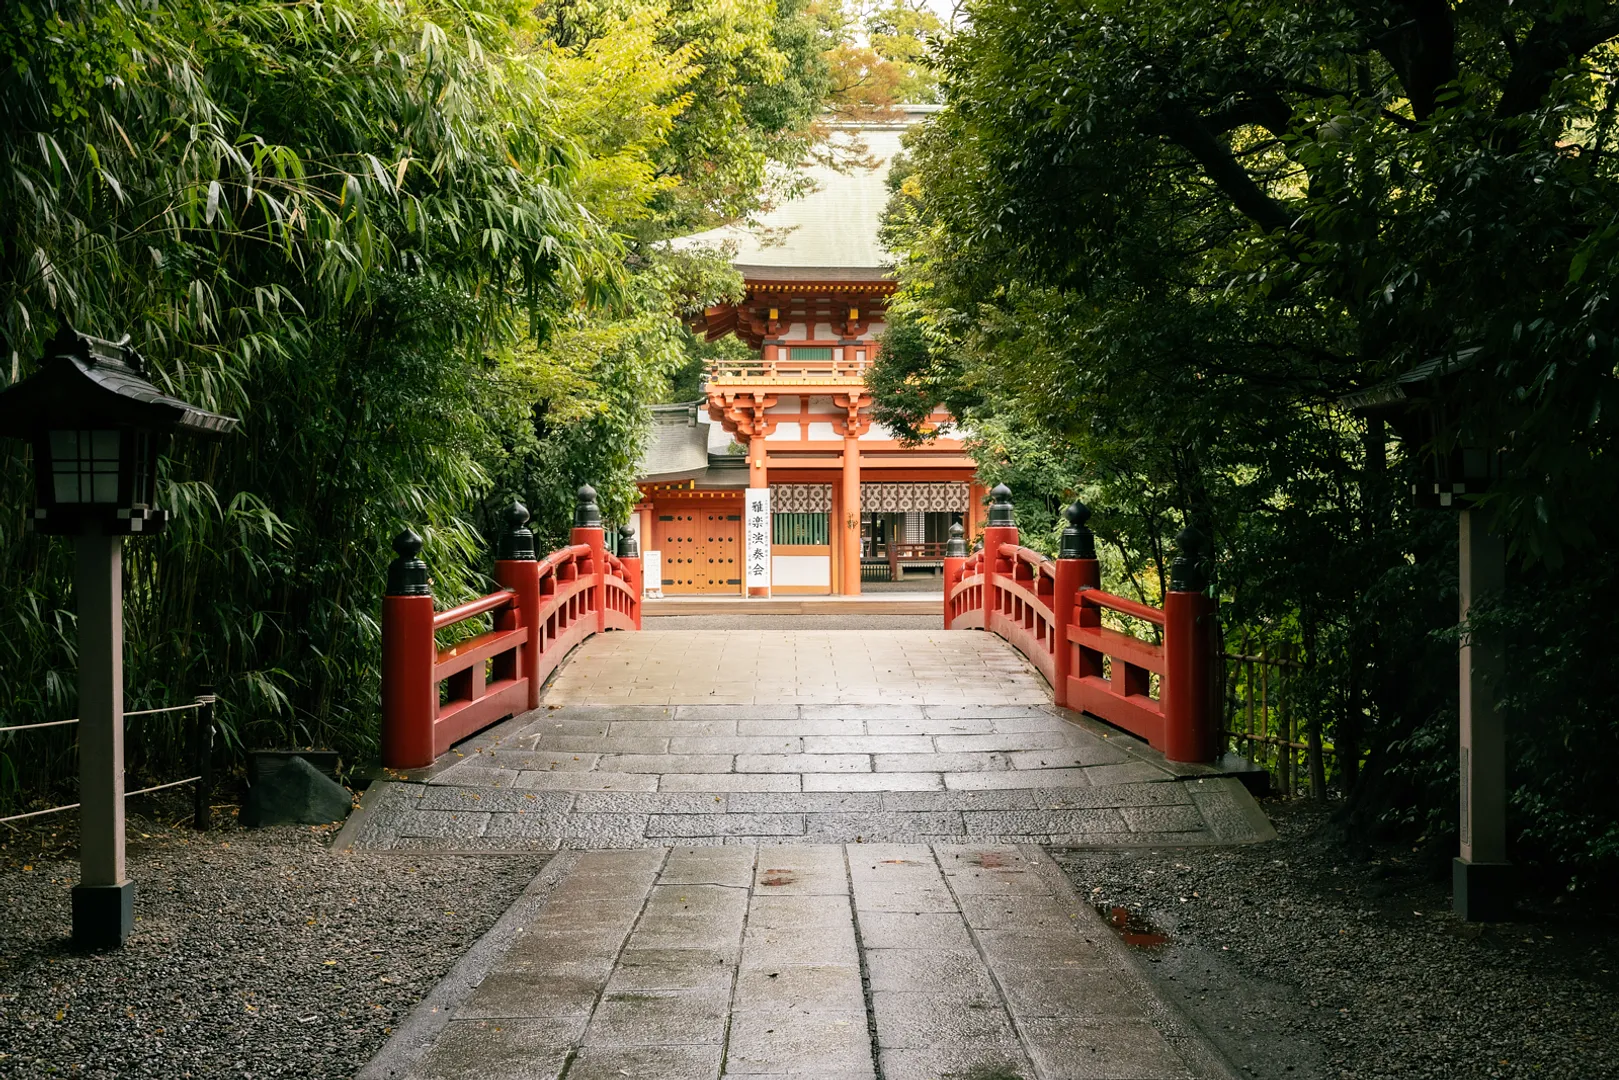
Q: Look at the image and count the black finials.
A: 8